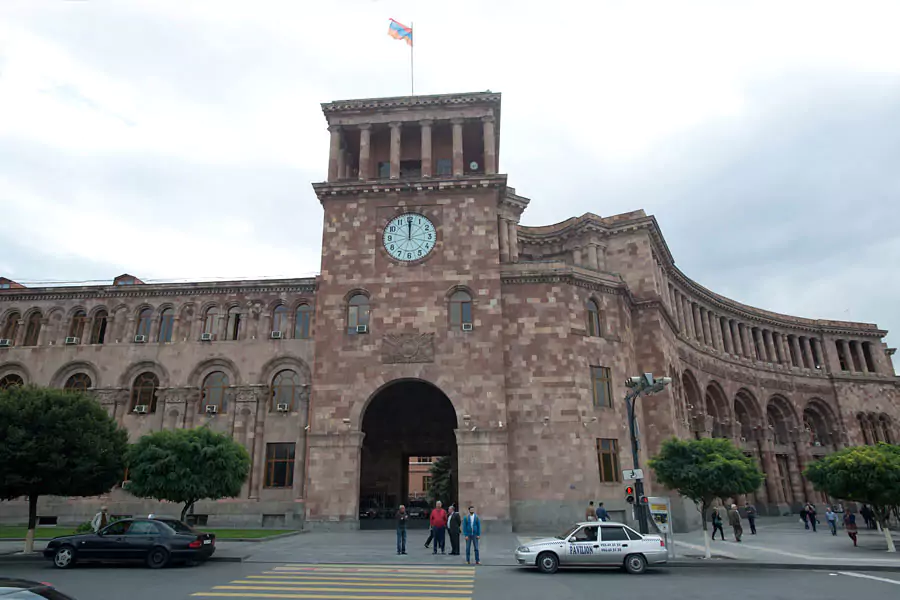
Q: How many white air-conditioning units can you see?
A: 10